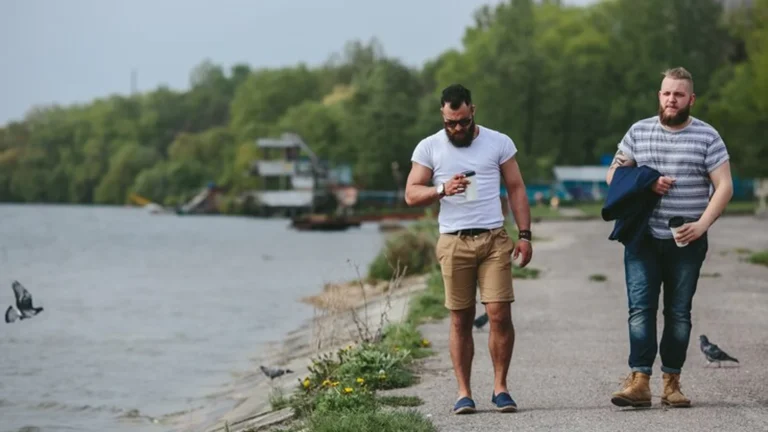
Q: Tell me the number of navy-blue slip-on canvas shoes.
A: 2